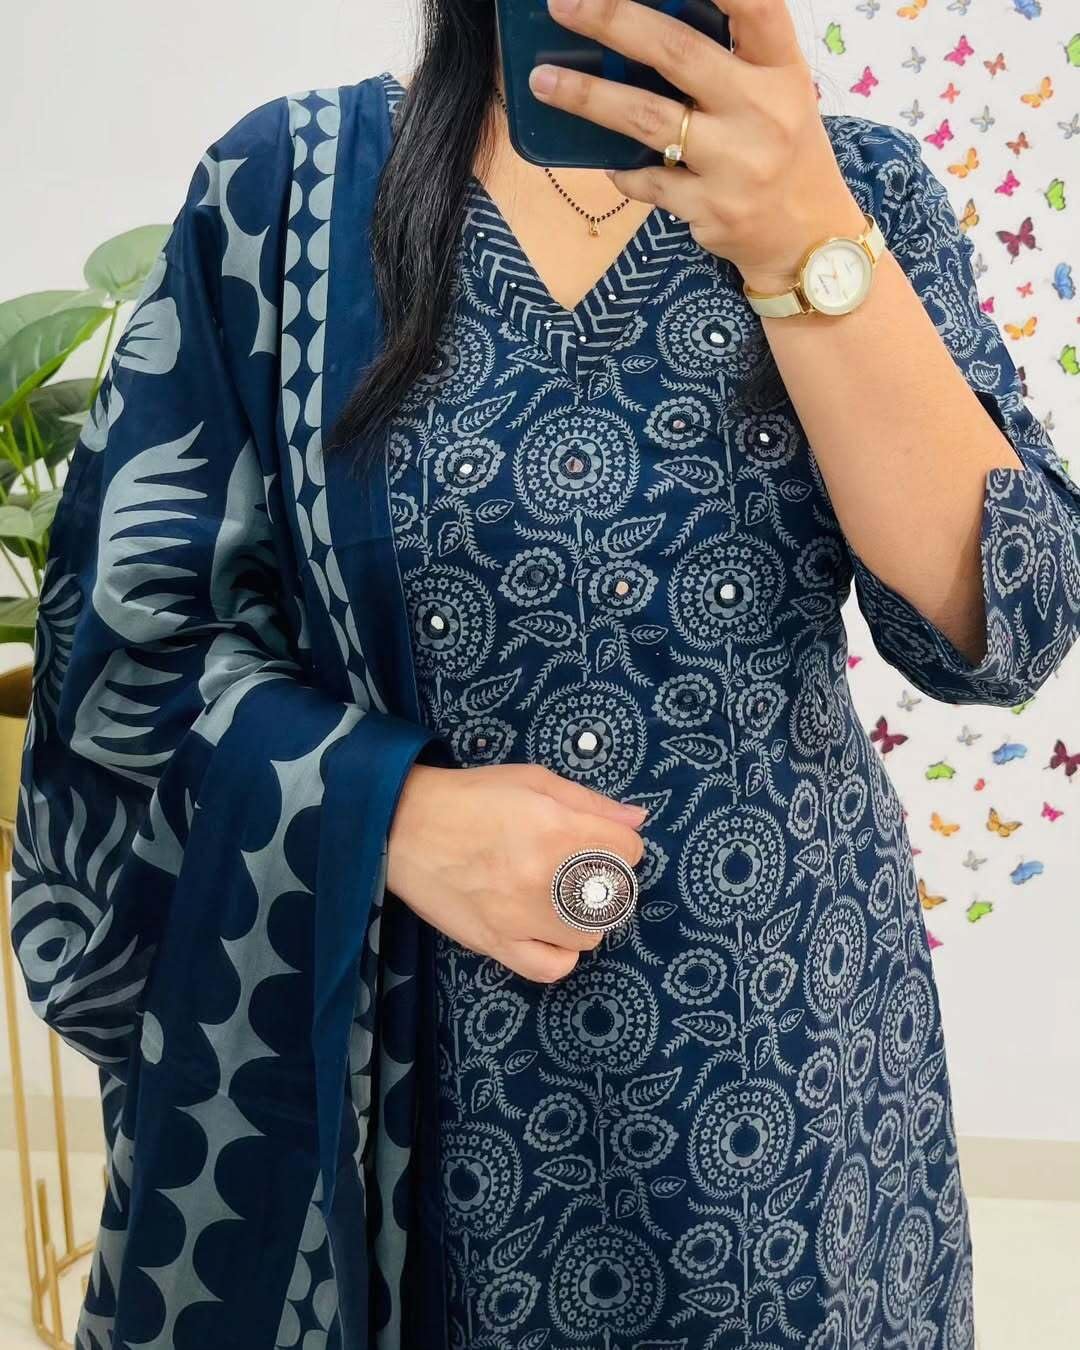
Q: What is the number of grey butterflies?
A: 11